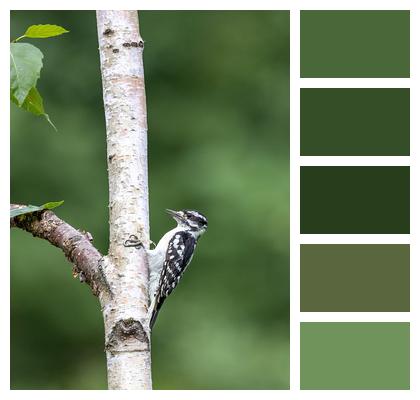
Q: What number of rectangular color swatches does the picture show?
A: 5